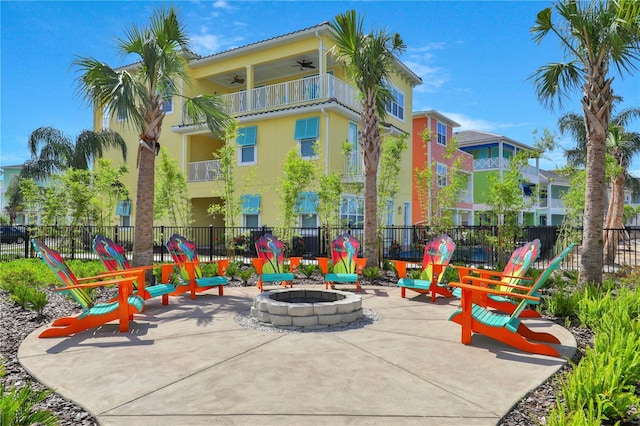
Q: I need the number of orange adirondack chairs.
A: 8